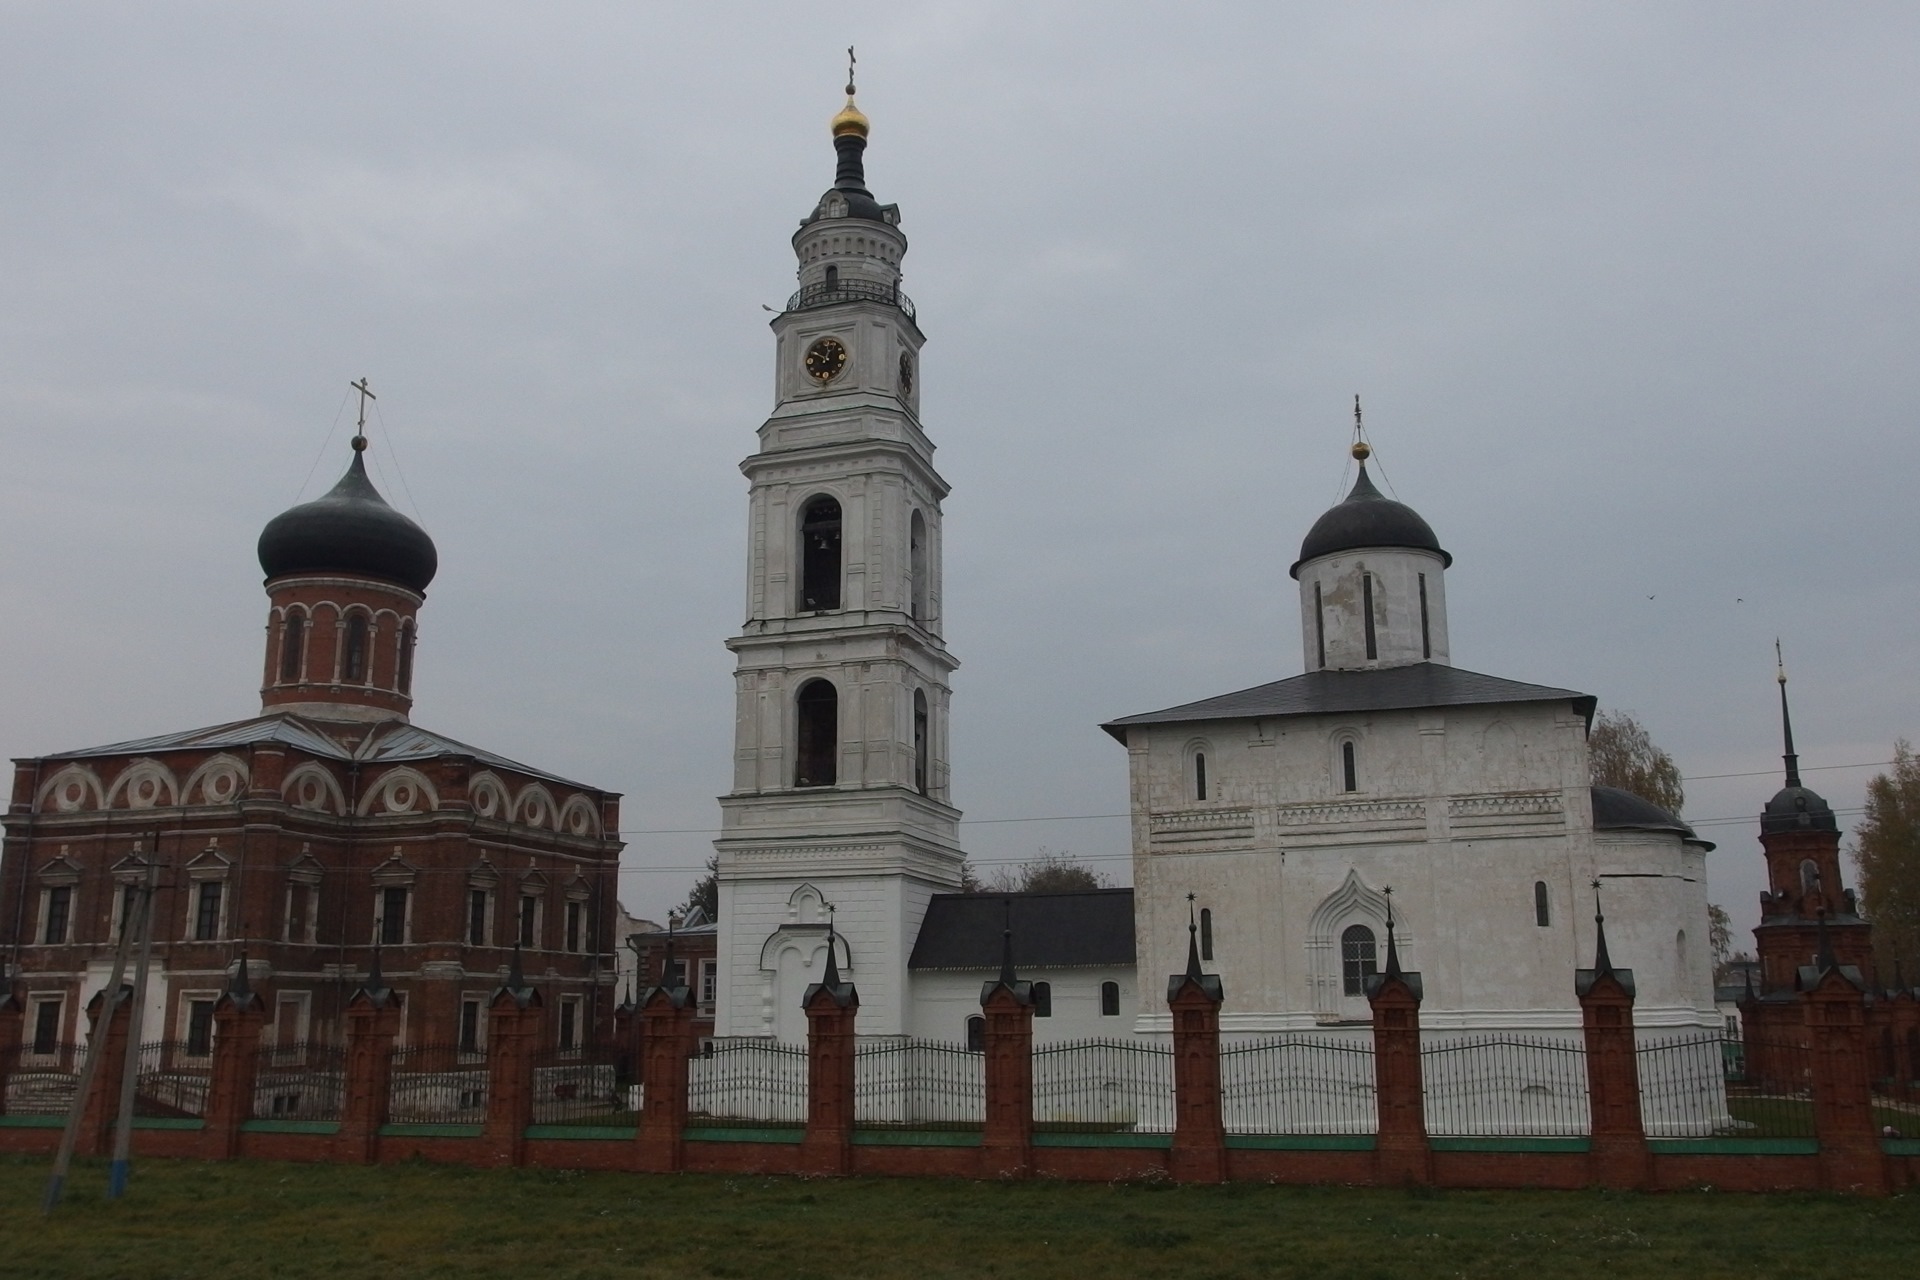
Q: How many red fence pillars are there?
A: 12